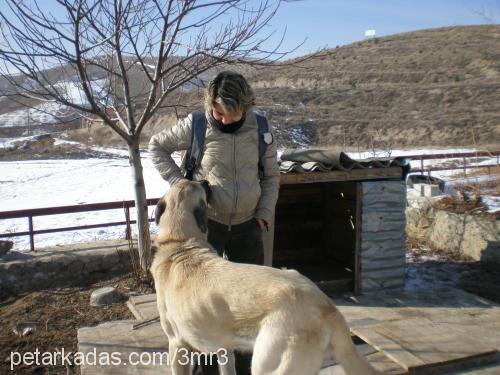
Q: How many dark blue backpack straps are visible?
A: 2